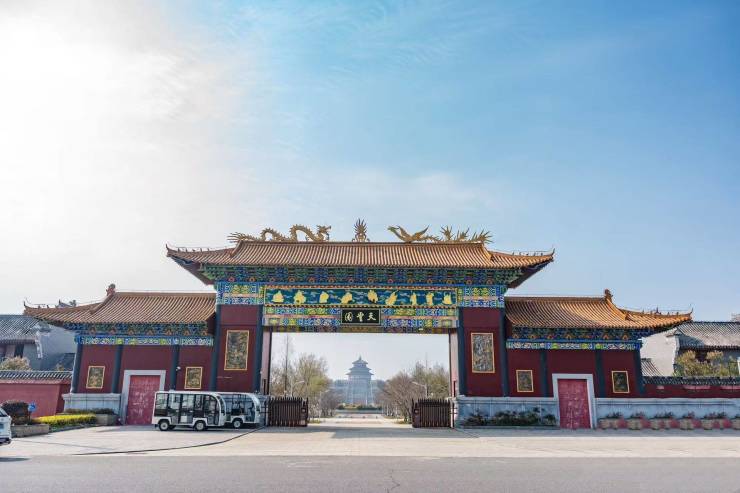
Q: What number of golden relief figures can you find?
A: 9